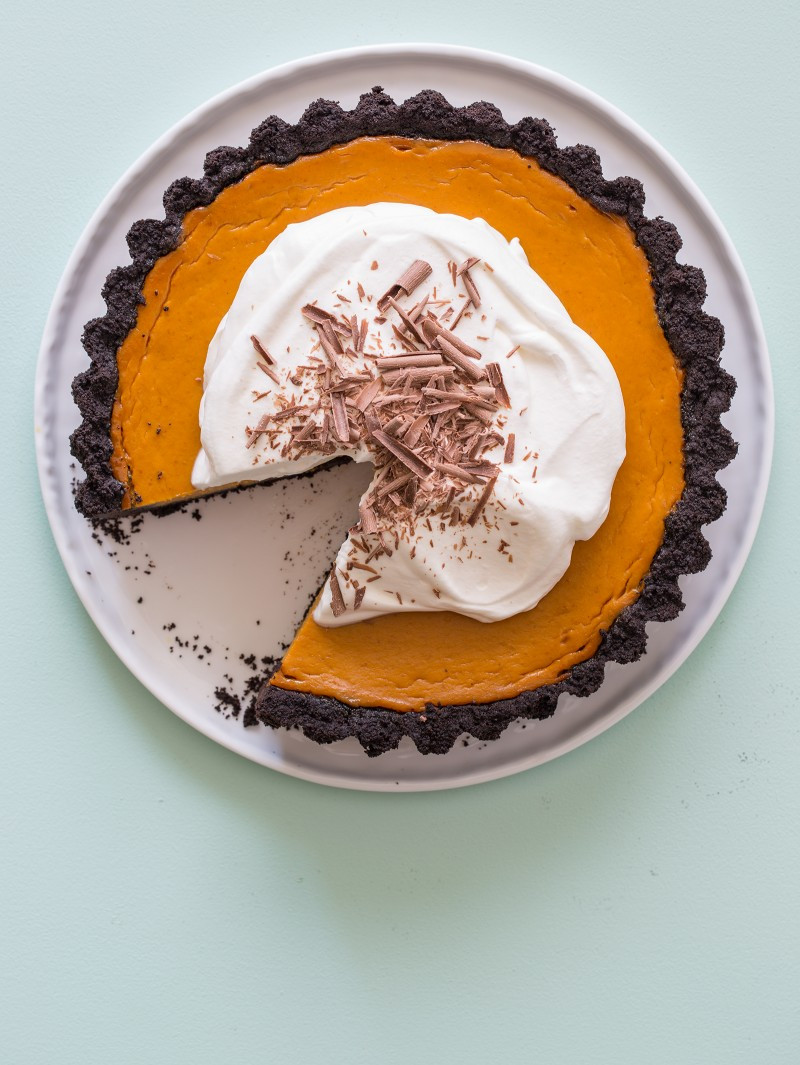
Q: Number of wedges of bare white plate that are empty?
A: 1